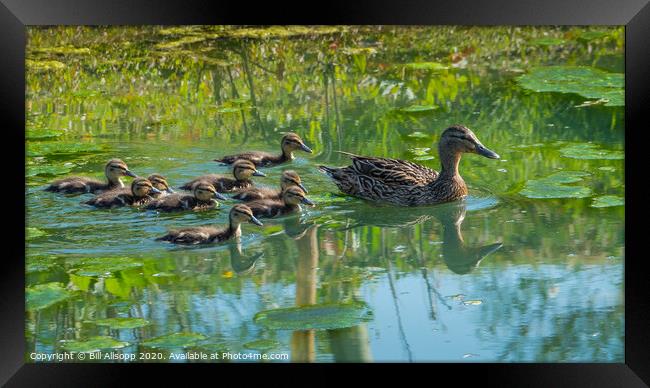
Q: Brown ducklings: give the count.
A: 9